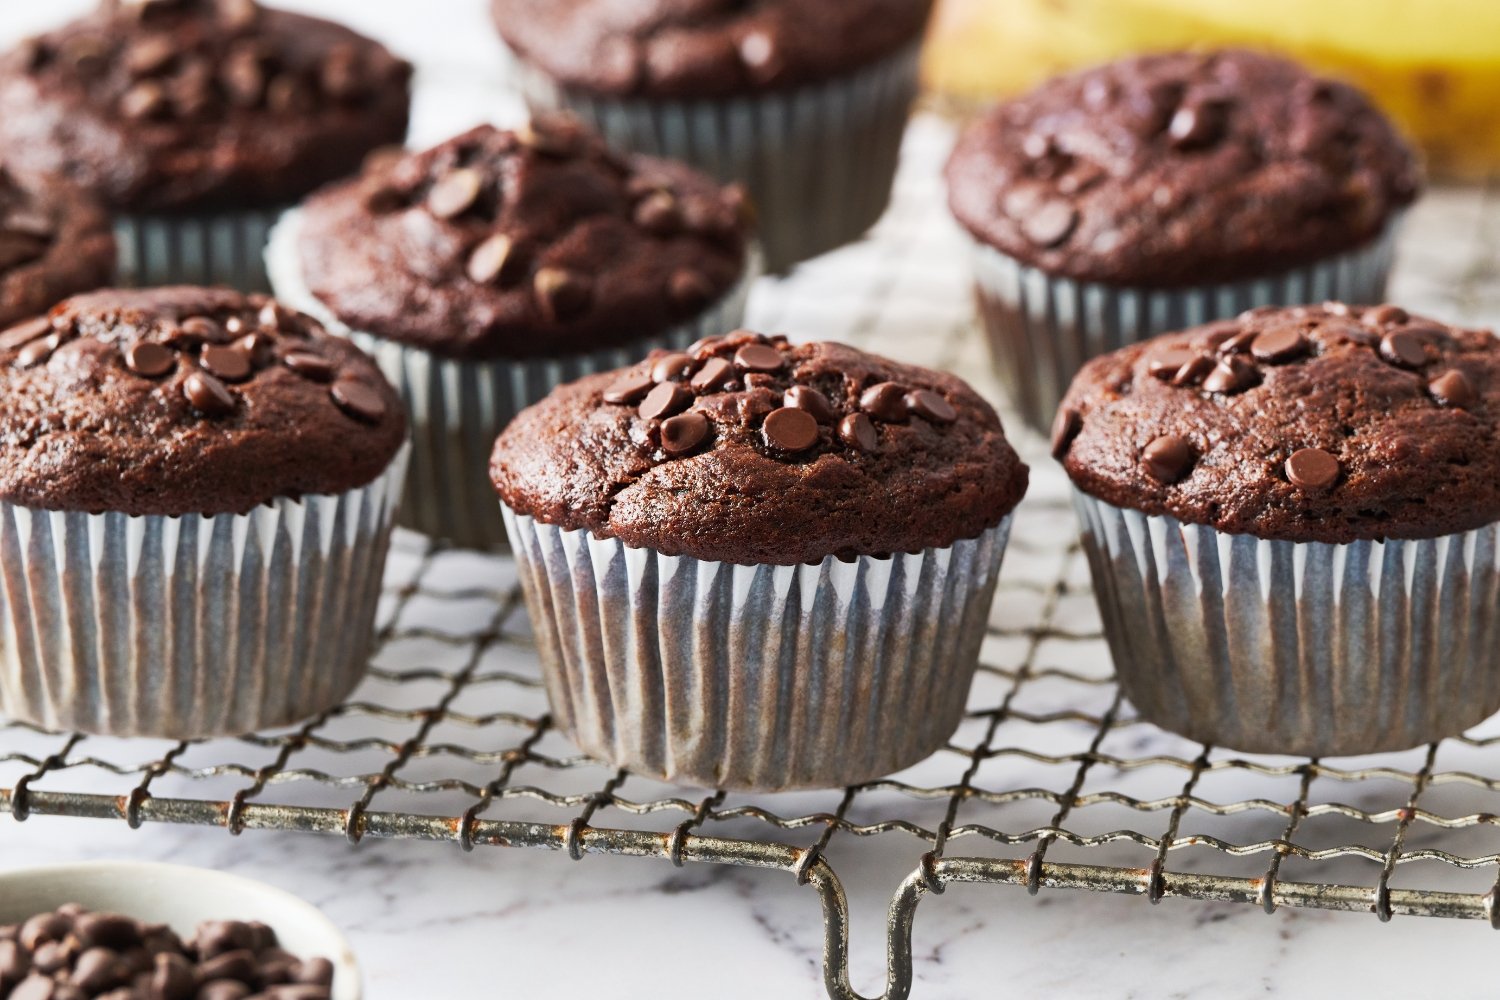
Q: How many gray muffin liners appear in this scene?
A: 7